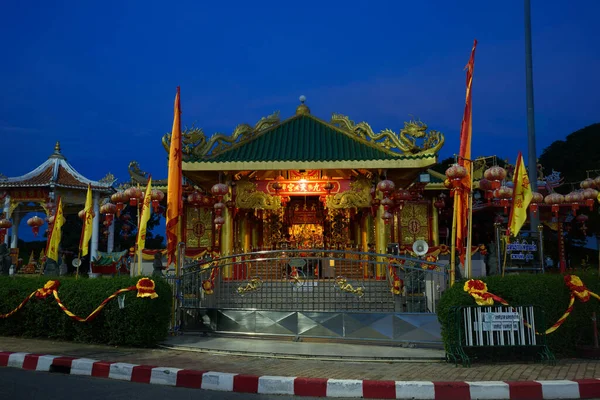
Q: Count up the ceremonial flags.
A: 6